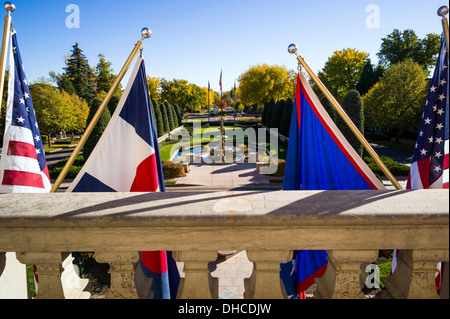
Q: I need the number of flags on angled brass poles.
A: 4